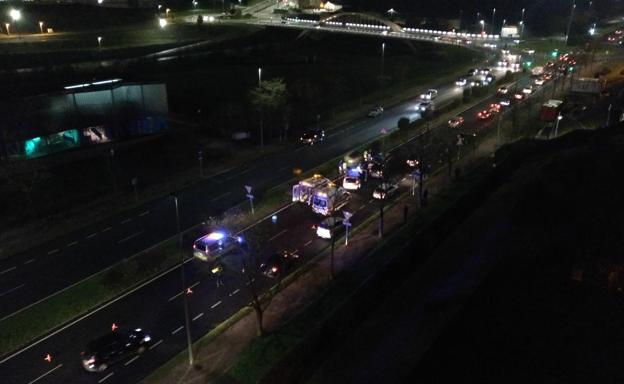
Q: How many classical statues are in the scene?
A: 0